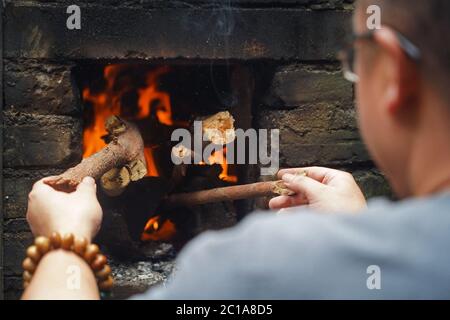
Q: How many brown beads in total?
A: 12